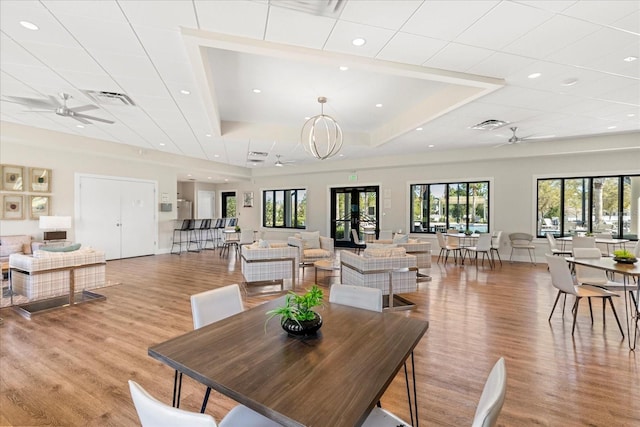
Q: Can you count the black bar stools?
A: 4